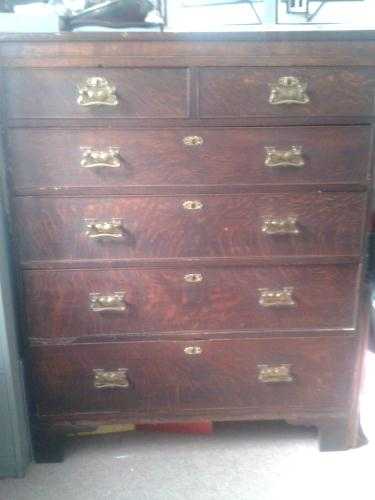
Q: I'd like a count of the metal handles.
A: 10